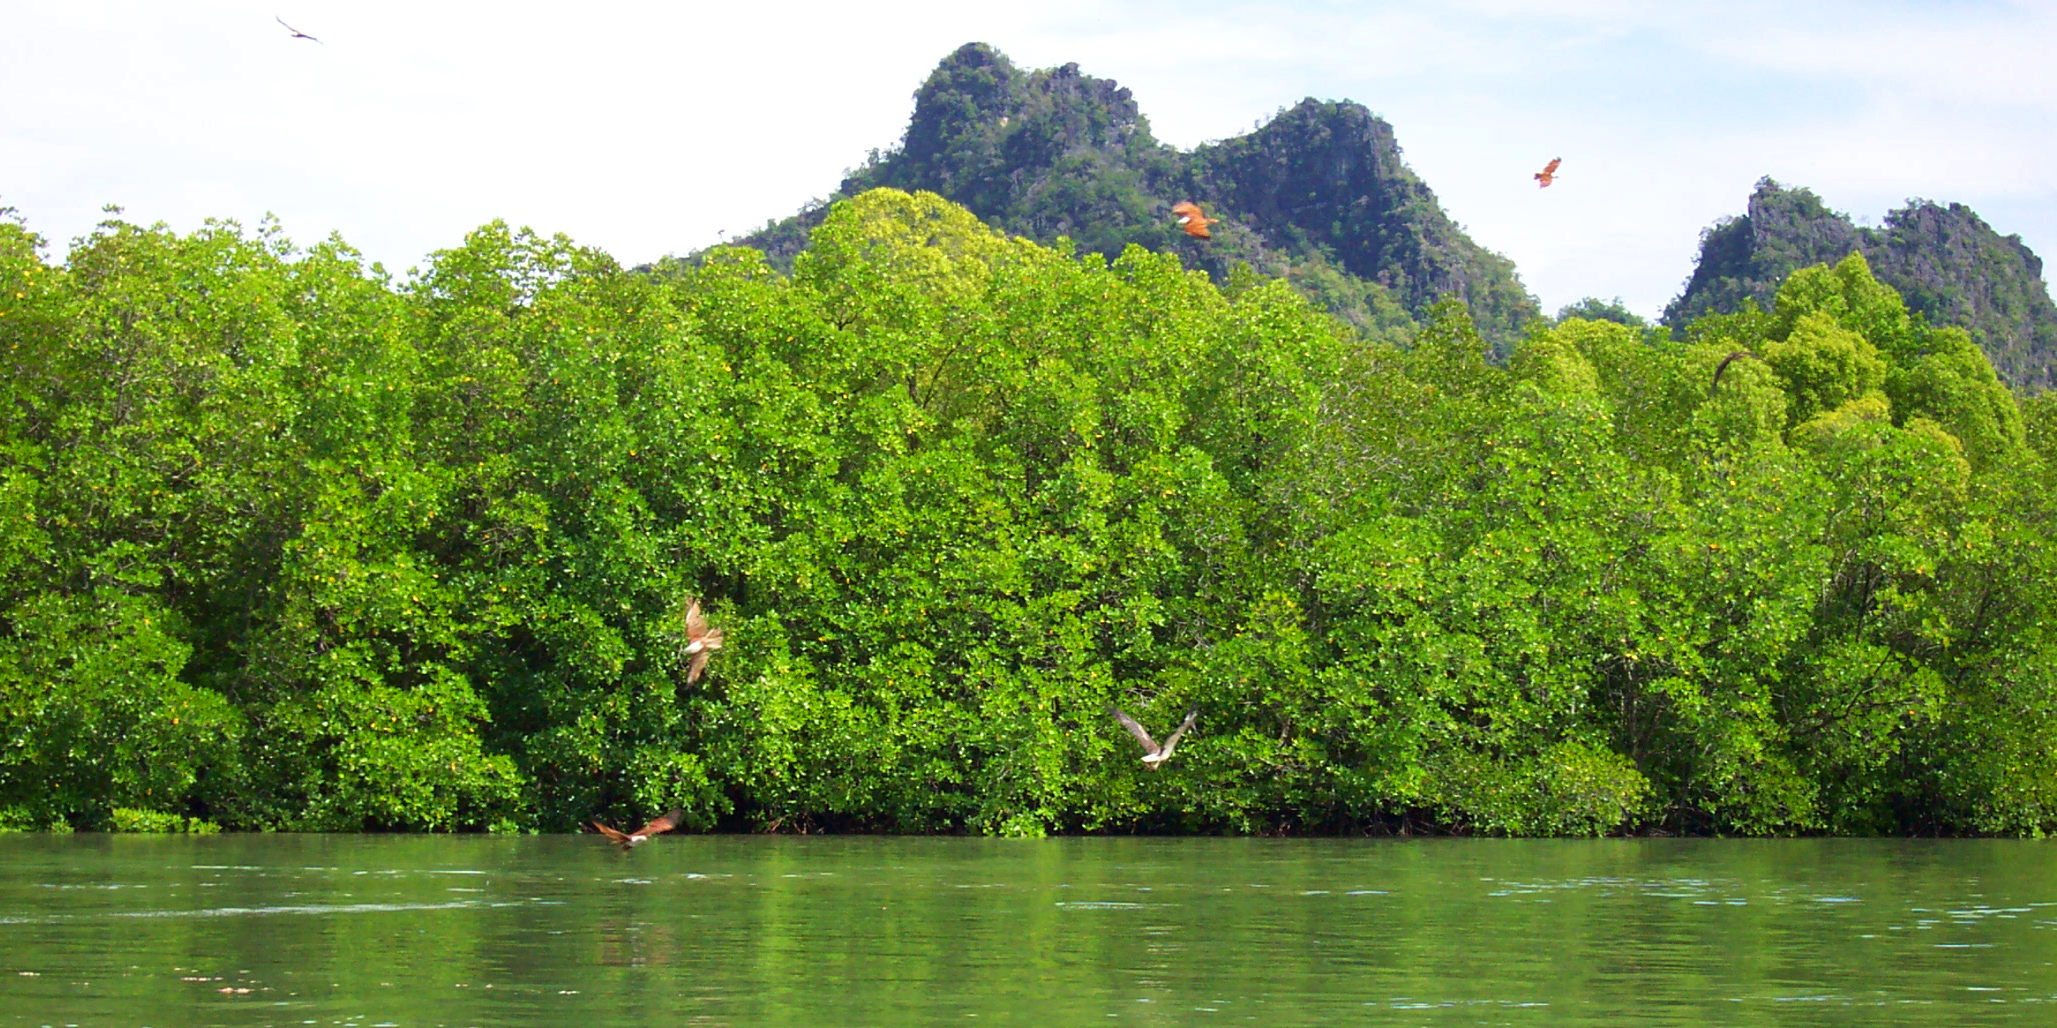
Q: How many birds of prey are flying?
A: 7